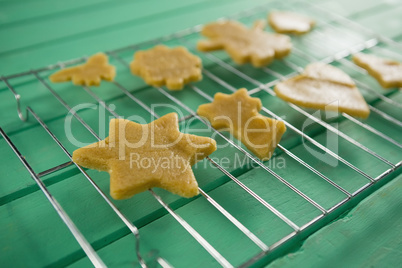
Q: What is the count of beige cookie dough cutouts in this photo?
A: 8